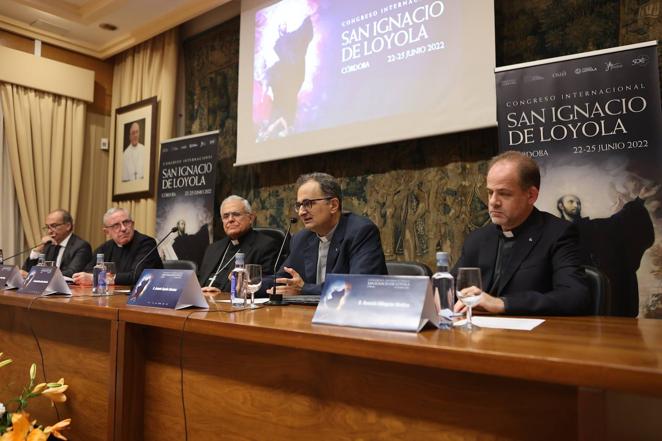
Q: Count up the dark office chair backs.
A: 4